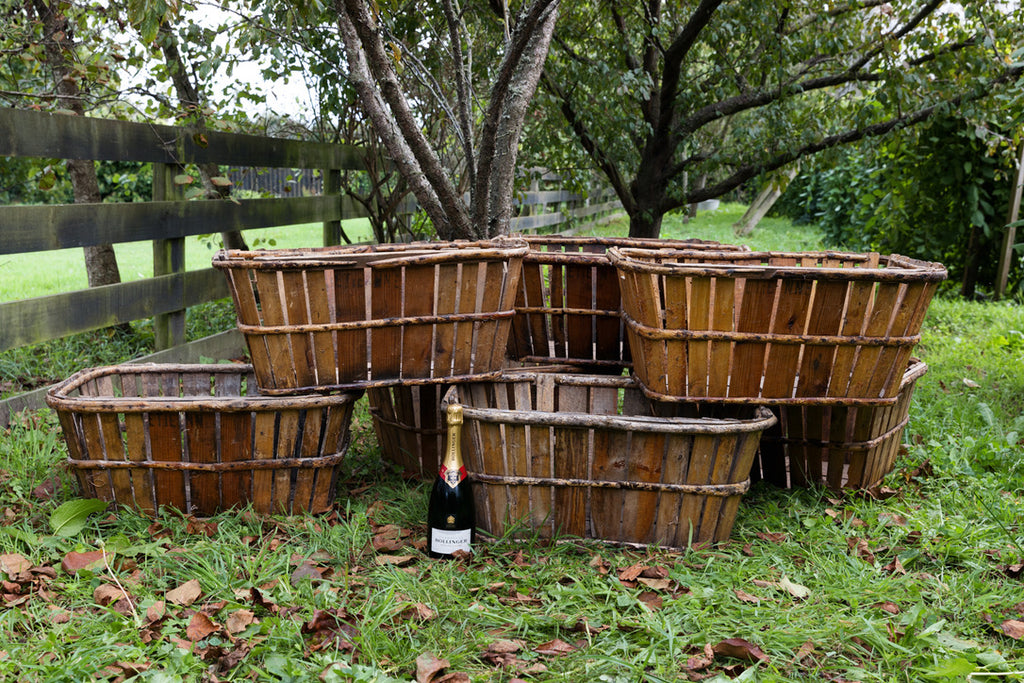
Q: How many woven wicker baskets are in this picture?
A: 7